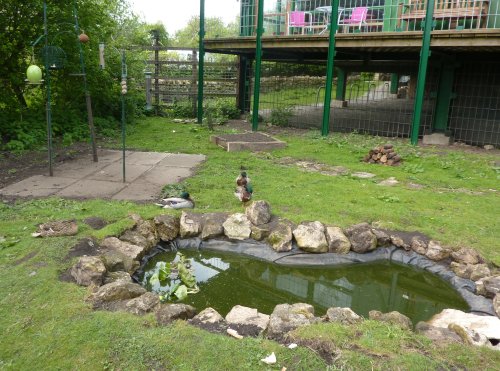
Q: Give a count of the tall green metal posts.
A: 4